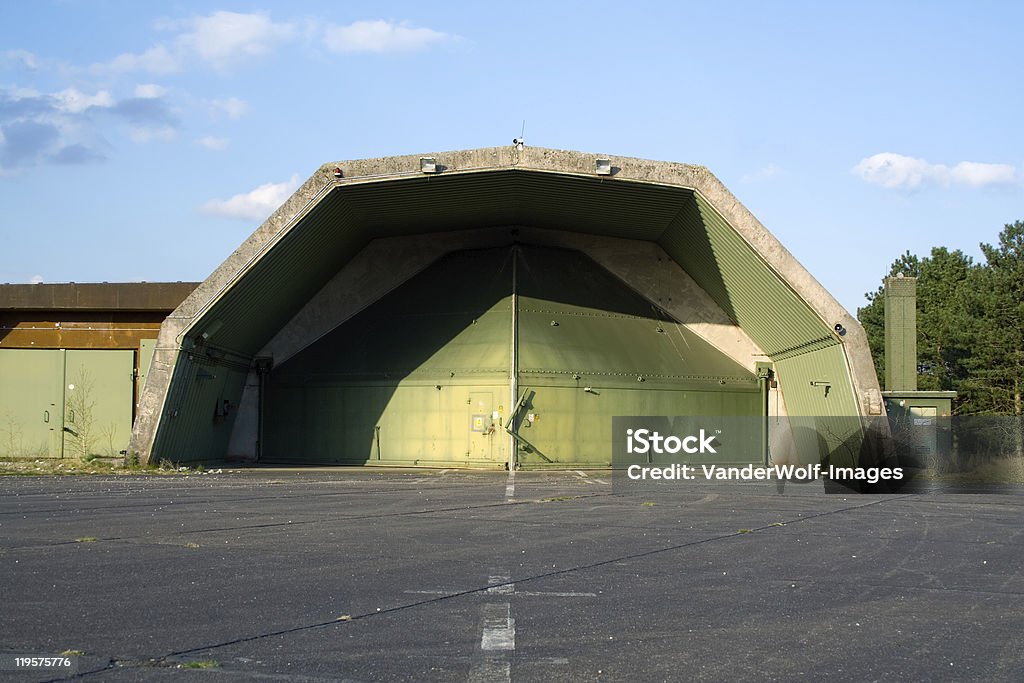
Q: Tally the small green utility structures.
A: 1